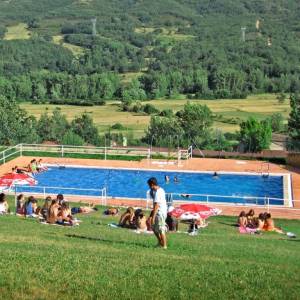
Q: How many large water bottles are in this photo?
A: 0